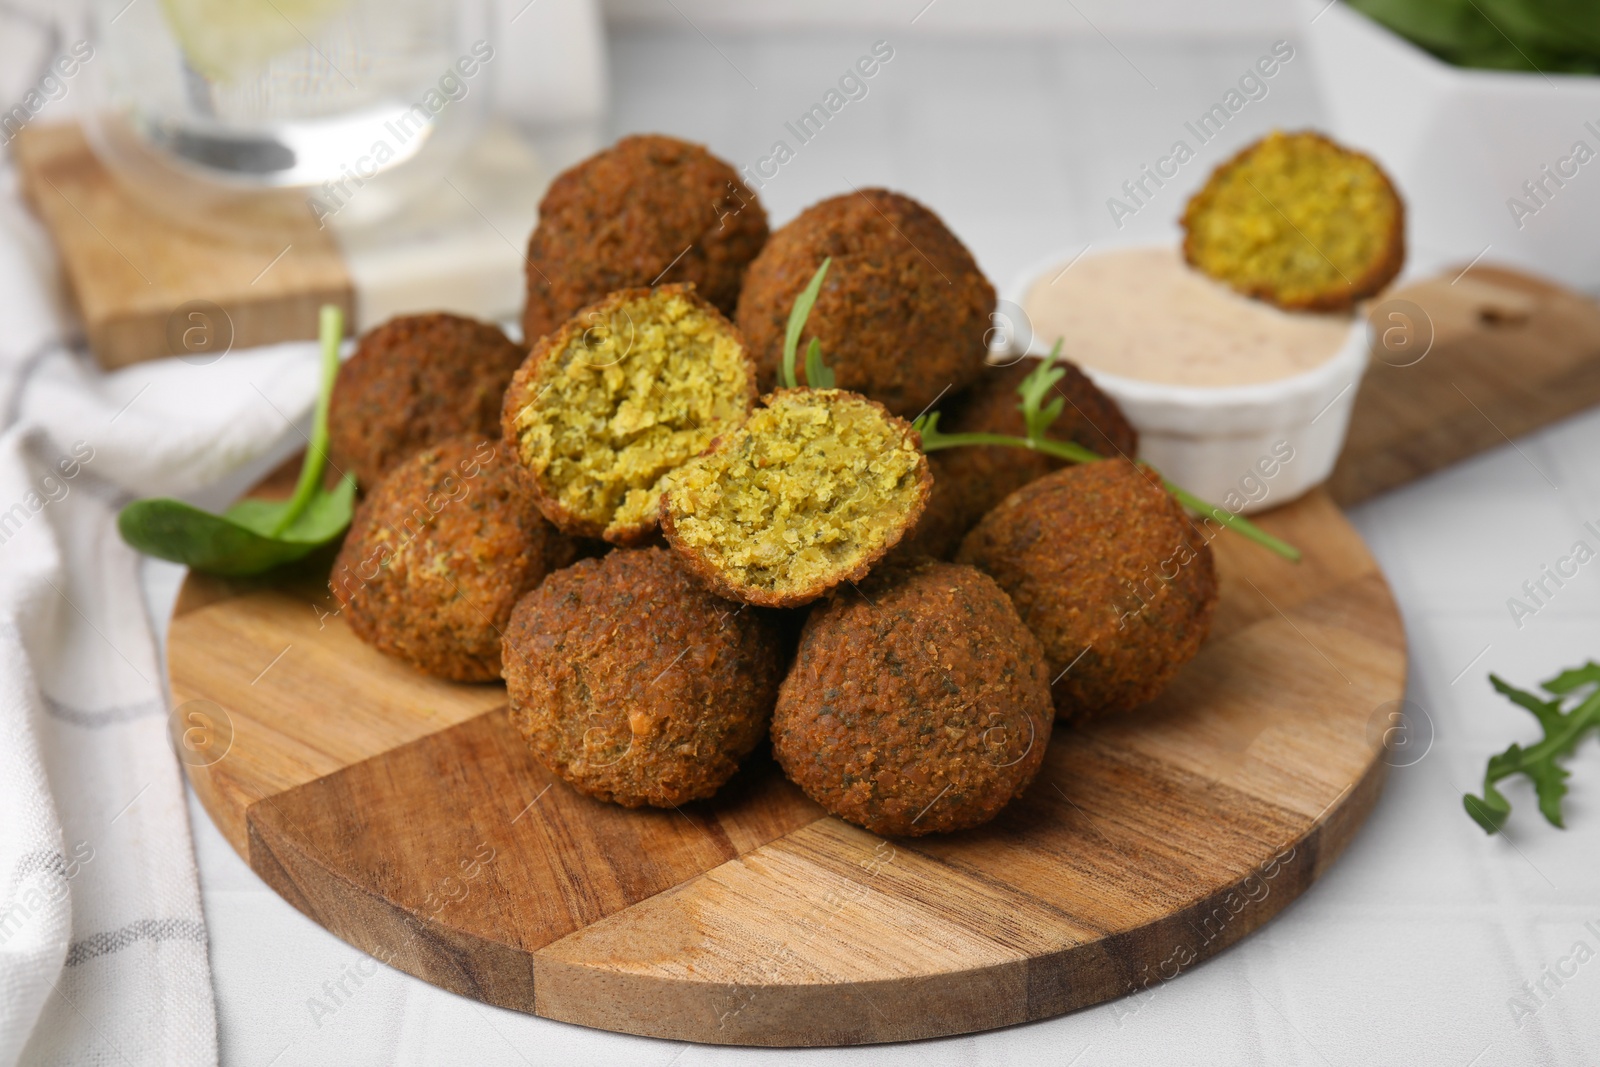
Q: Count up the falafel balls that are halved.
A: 3